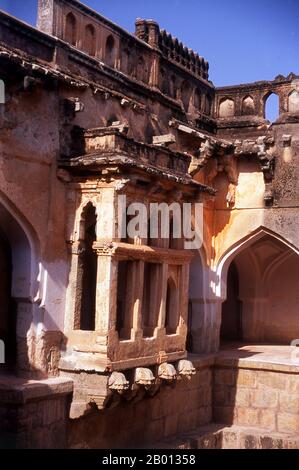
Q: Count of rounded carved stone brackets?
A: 4